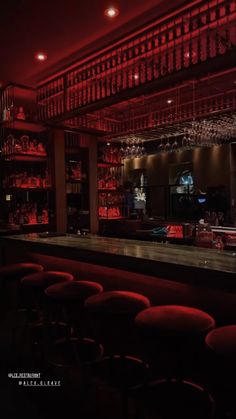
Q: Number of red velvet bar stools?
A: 6